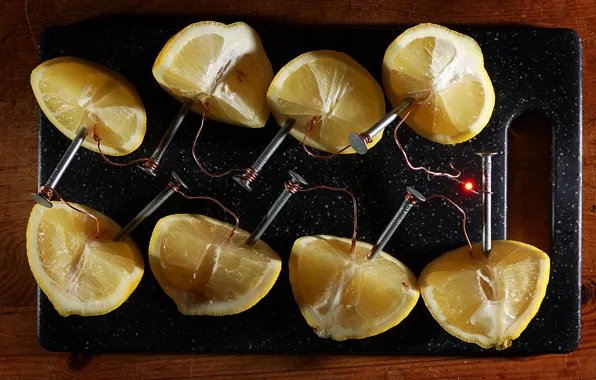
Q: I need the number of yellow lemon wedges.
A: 8